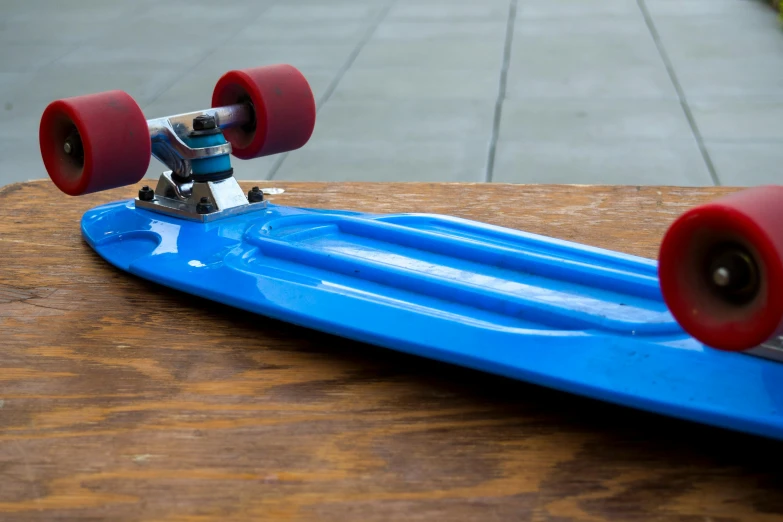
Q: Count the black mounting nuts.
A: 3